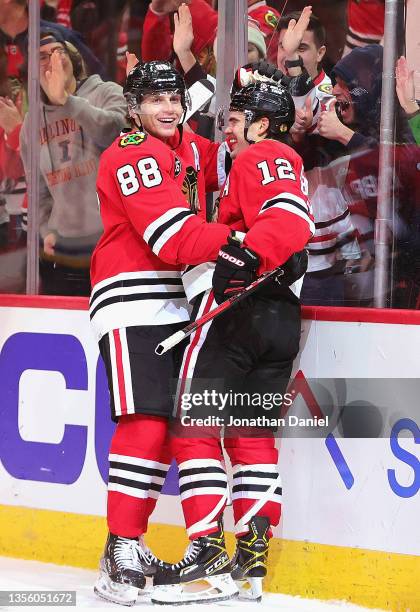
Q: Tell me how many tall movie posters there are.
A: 0